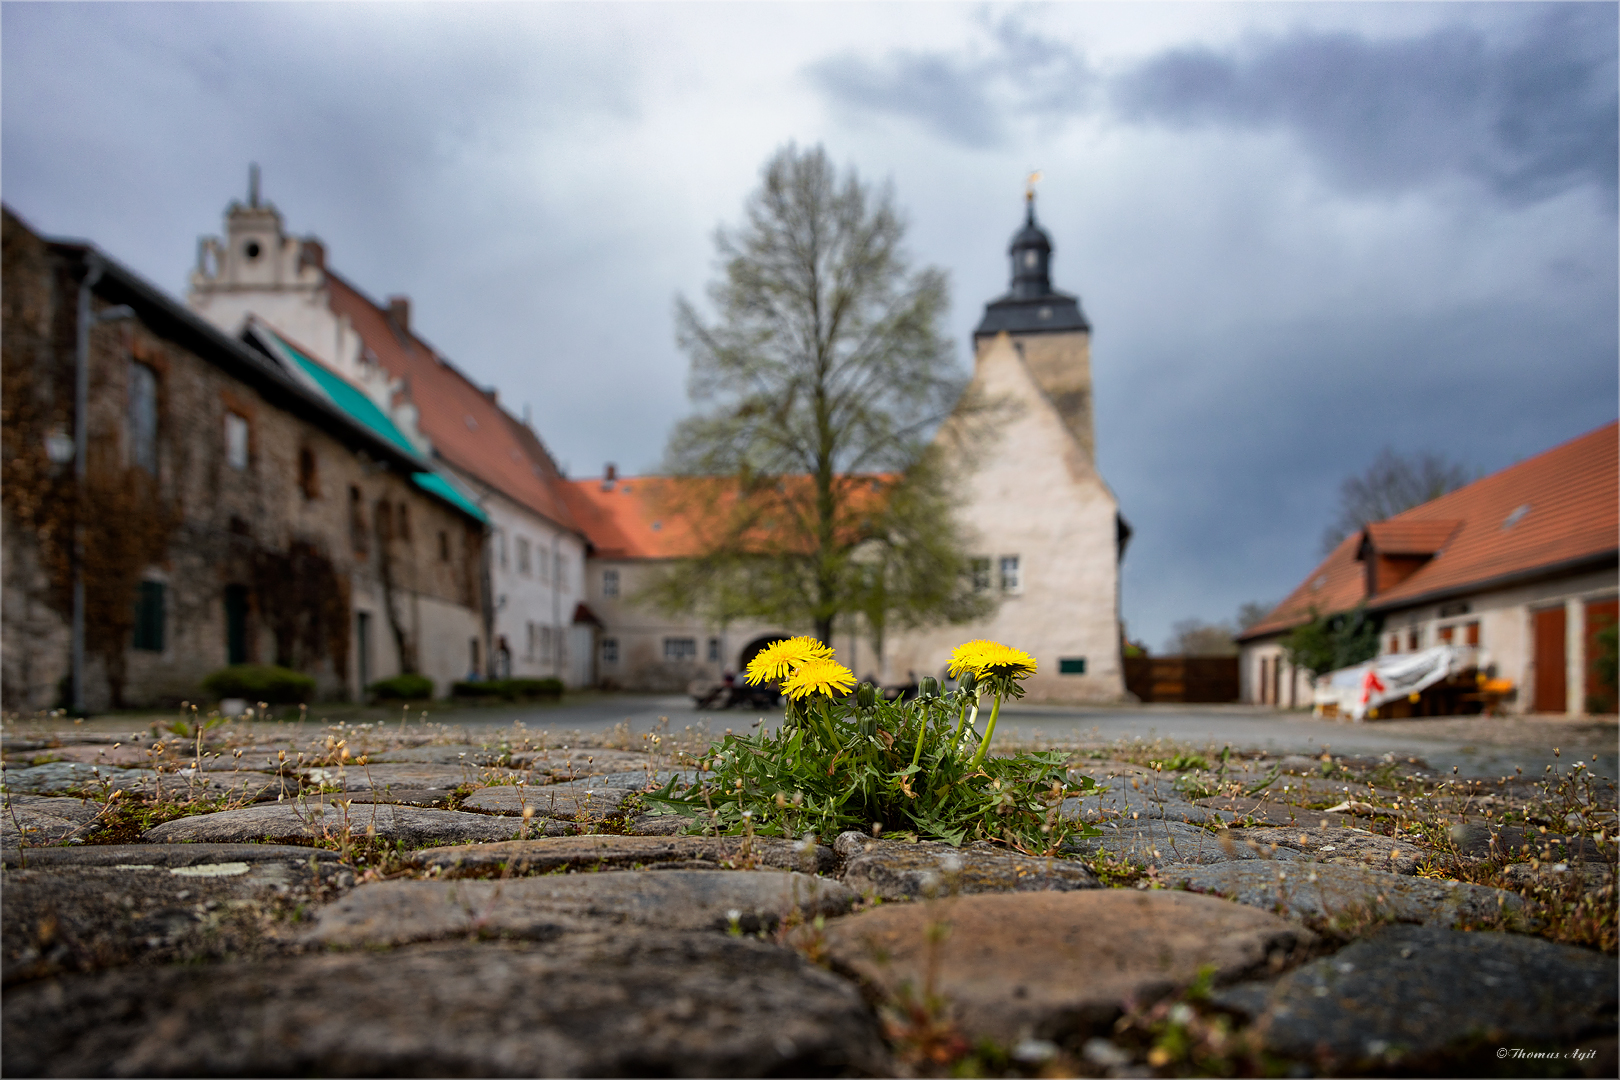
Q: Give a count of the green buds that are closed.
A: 4